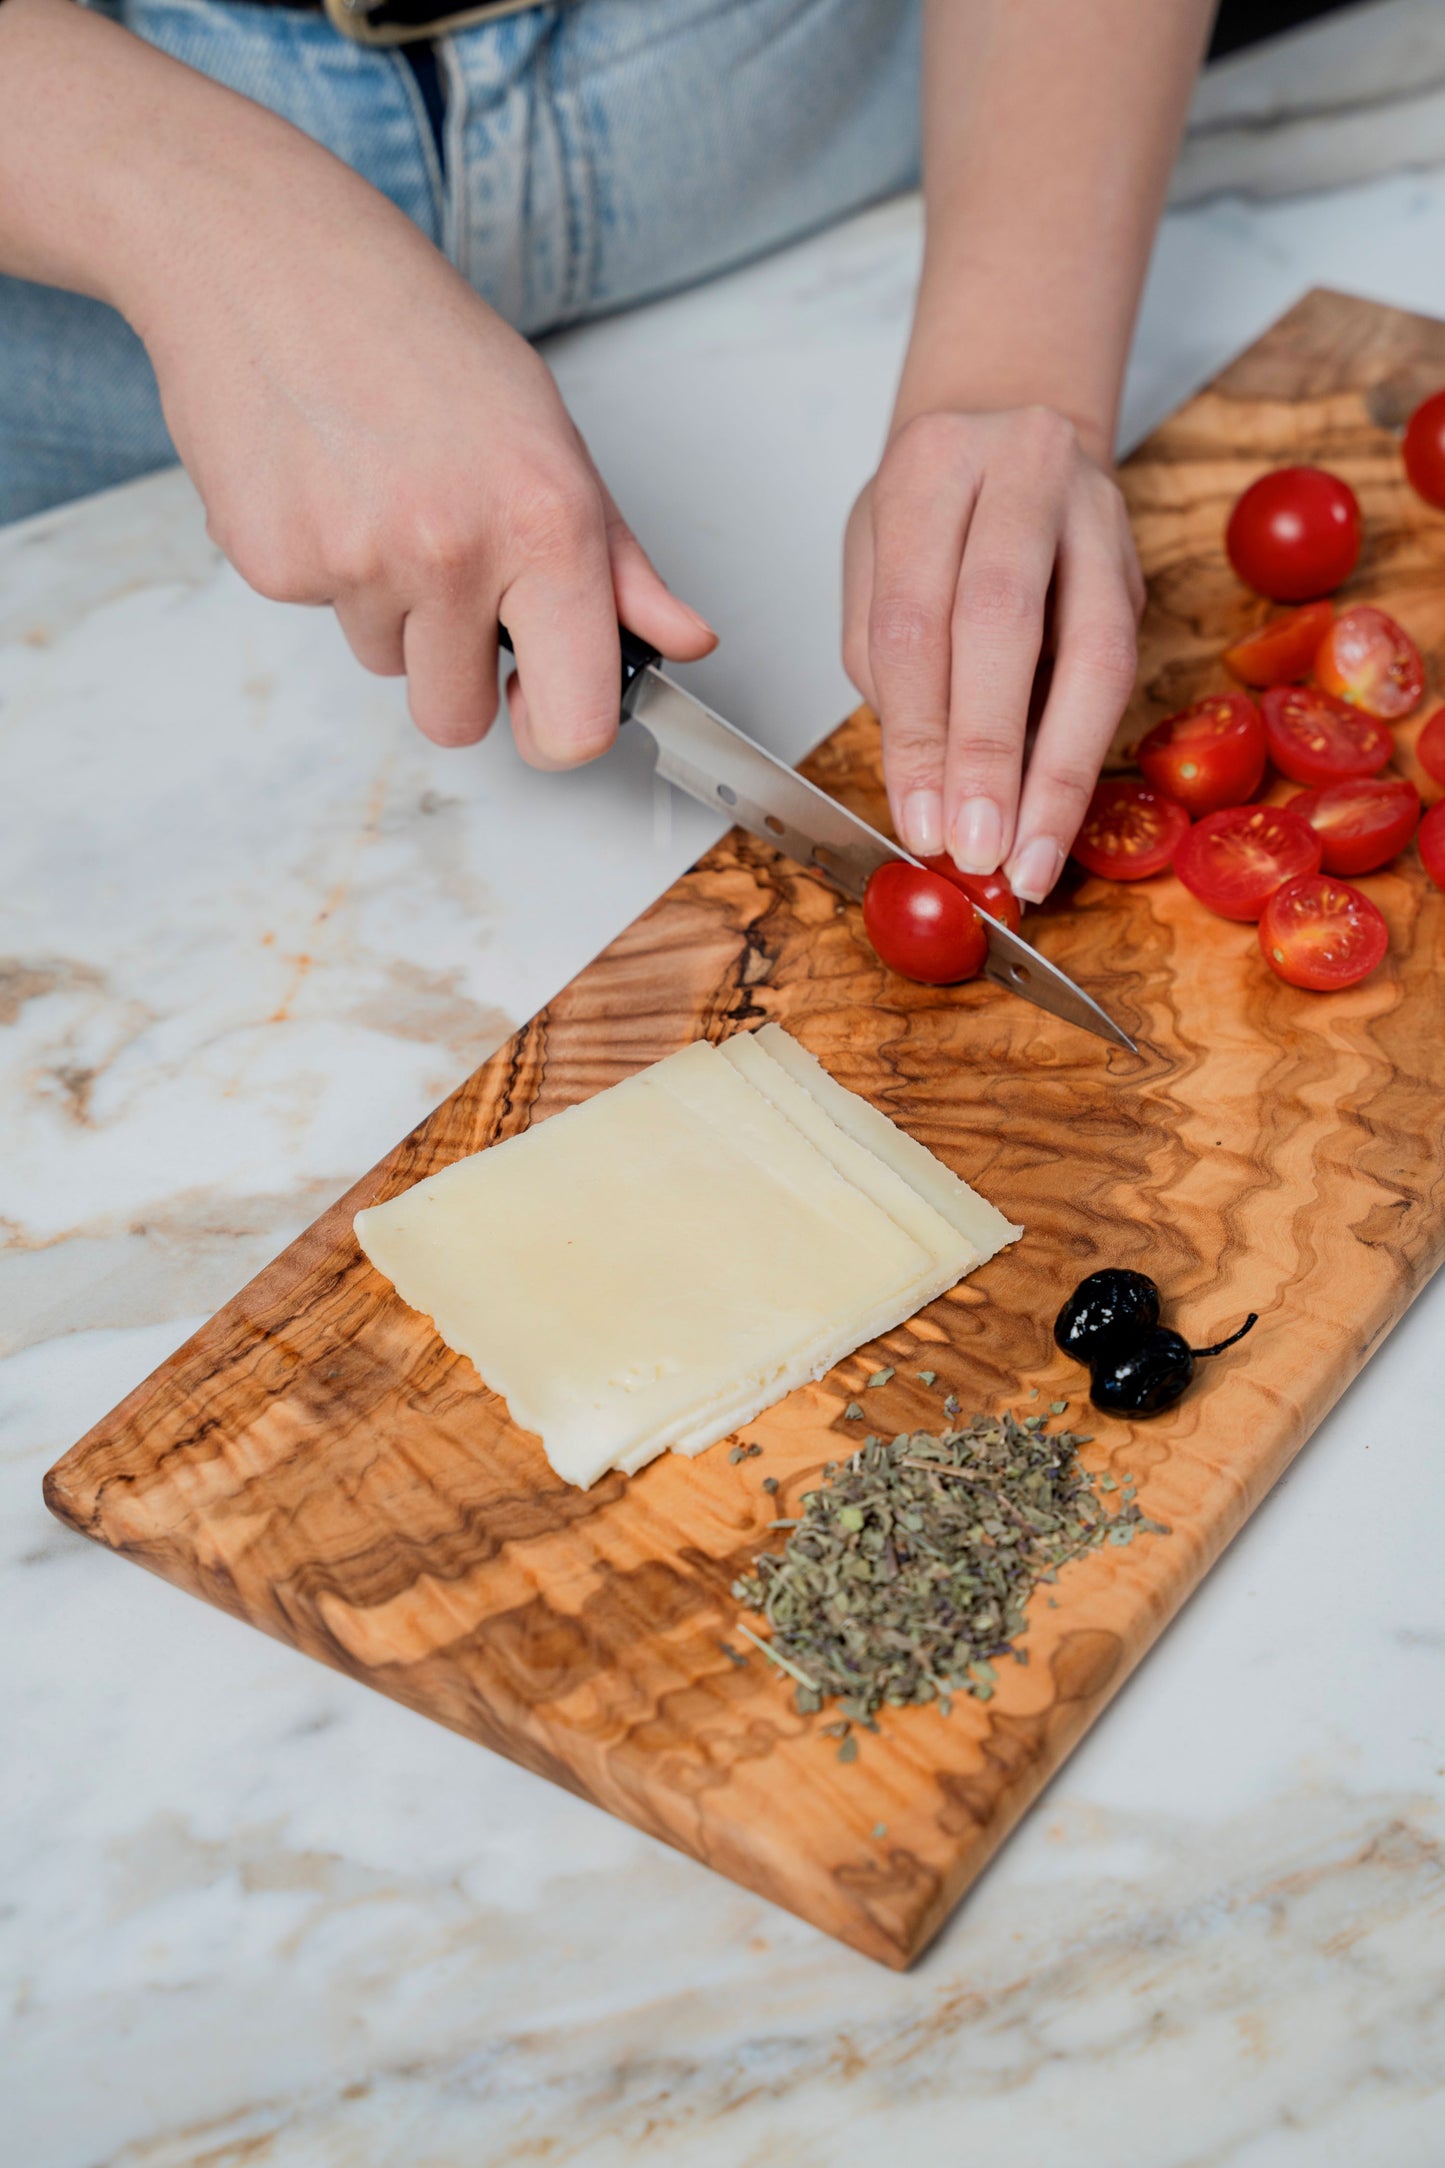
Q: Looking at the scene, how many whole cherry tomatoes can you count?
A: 2